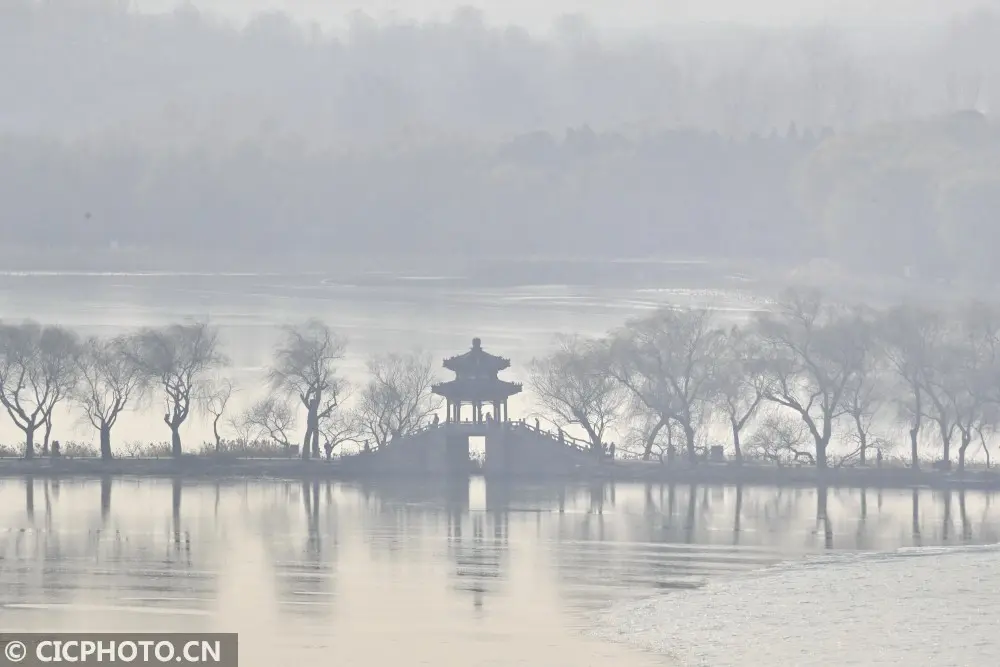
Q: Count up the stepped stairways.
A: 2